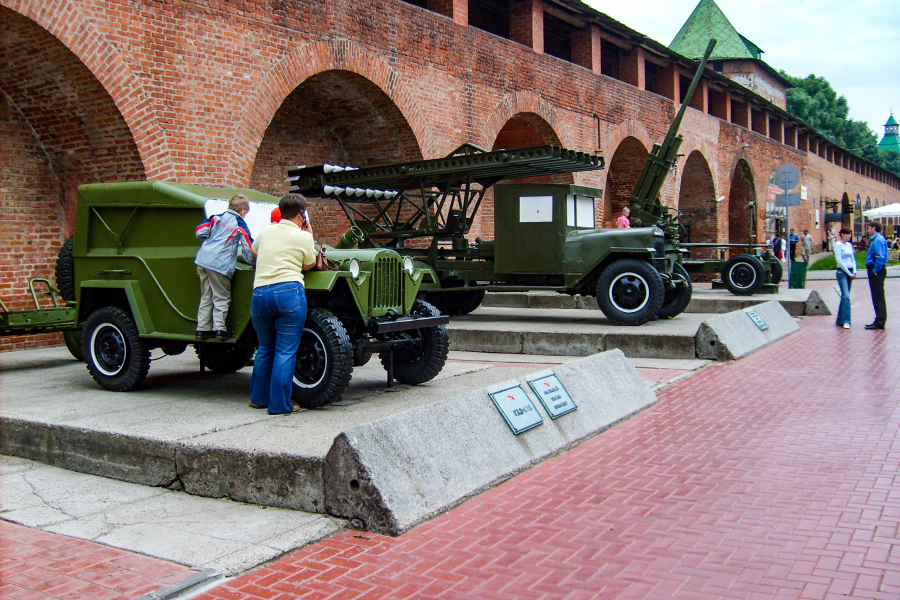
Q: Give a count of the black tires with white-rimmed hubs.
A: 4